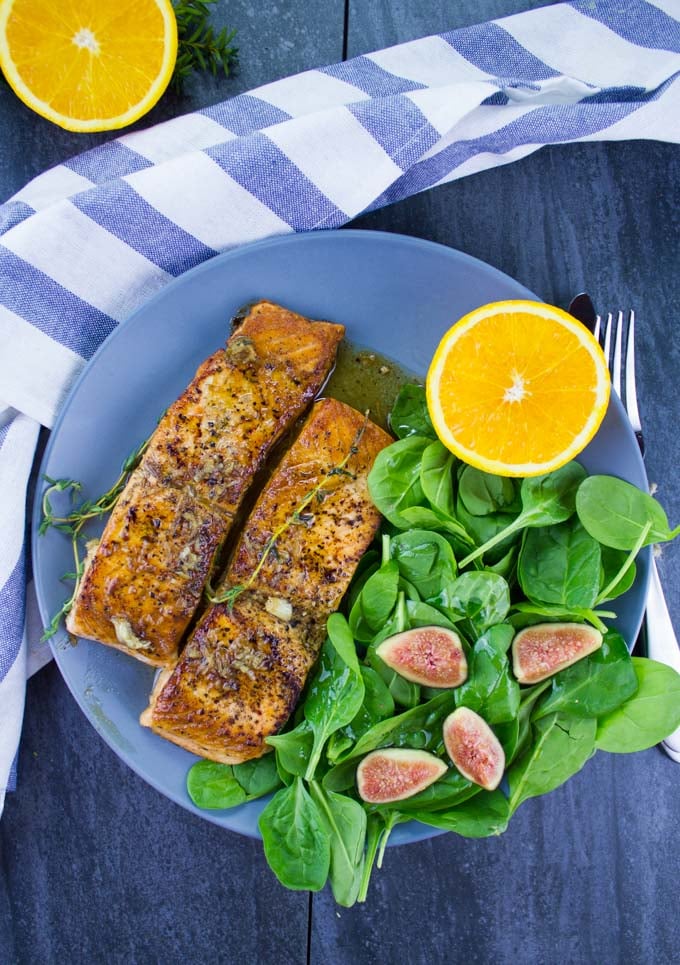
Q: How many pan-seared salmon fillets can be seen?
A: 2